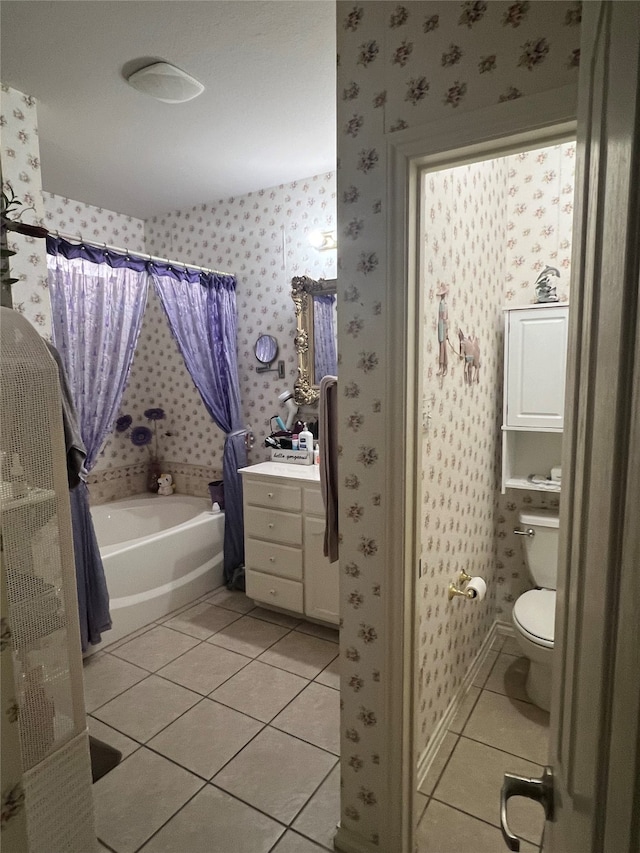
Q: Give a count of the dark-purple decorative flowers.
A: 3